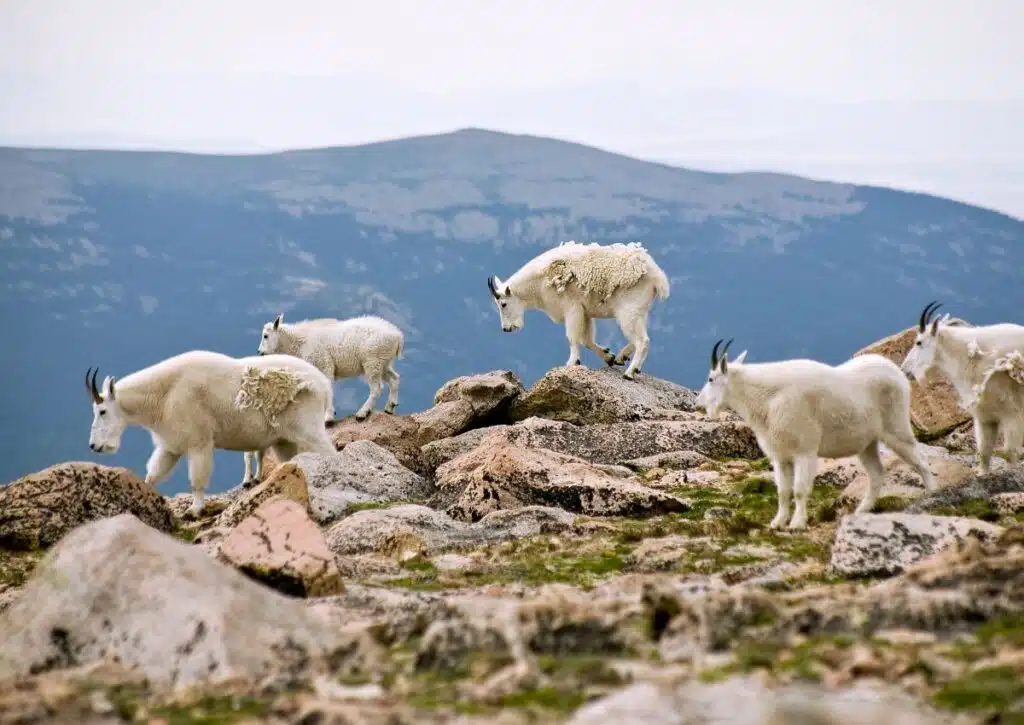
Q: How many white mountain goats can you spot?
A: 5